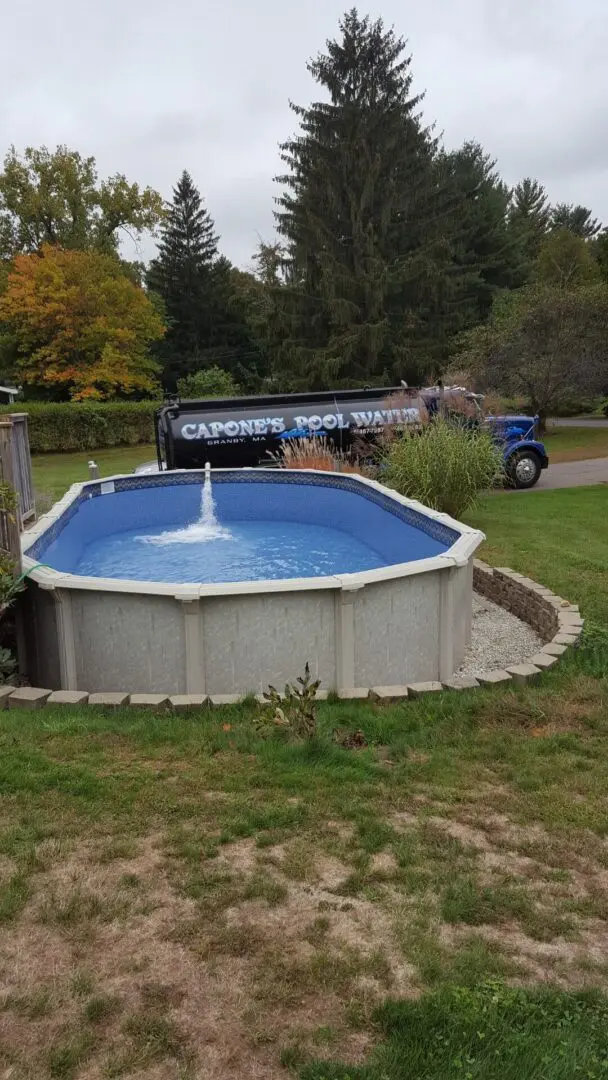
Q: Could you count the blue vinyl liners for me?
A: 1